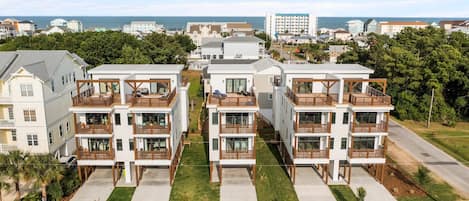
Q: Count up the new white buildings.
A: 3